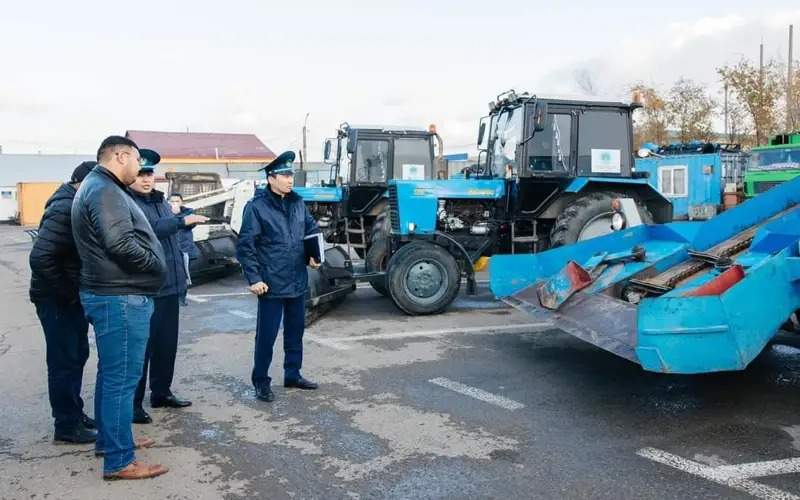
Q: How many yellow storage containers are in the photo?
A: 1